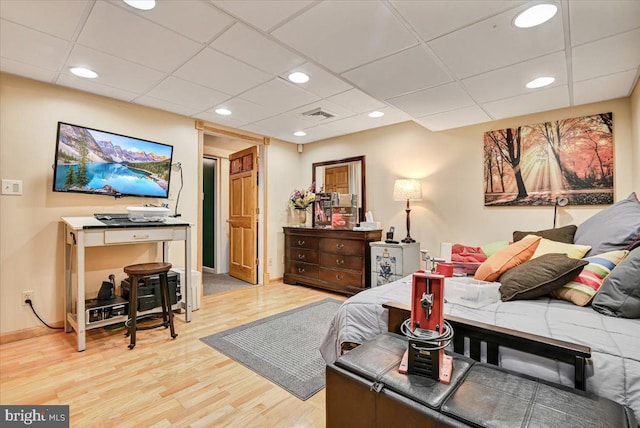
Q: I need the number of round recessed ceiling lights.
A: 8